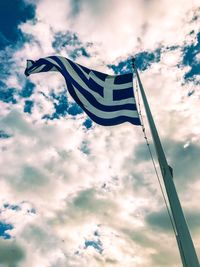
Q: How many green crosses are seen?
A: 0